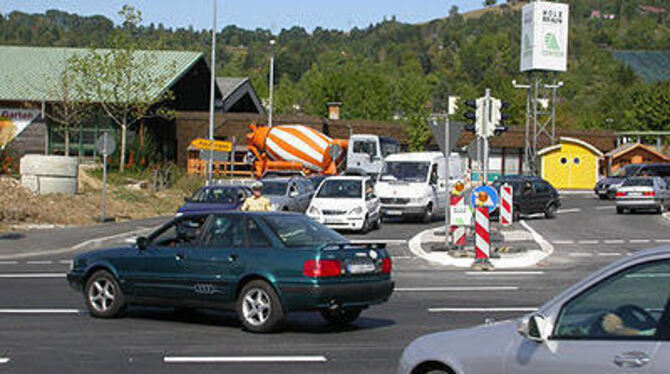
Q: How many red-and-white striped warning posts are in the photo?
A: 3